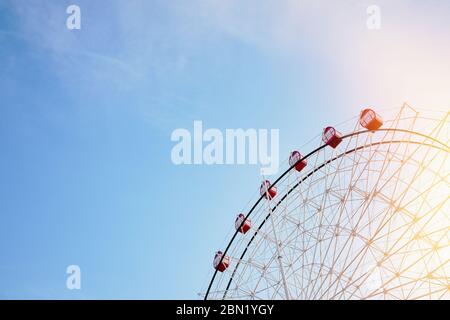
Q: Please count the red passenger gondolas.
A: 6